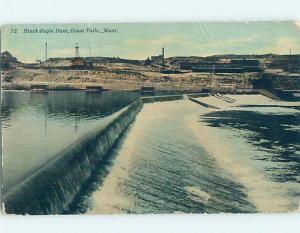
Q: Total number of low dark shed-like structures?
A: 3